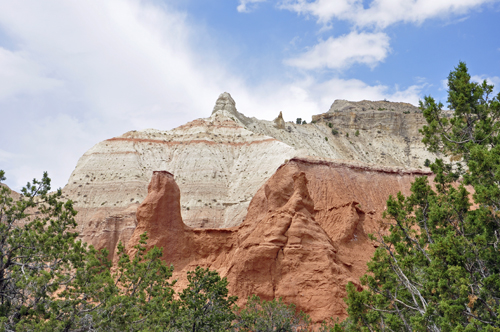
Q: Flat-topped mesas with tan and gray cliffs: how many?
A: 1